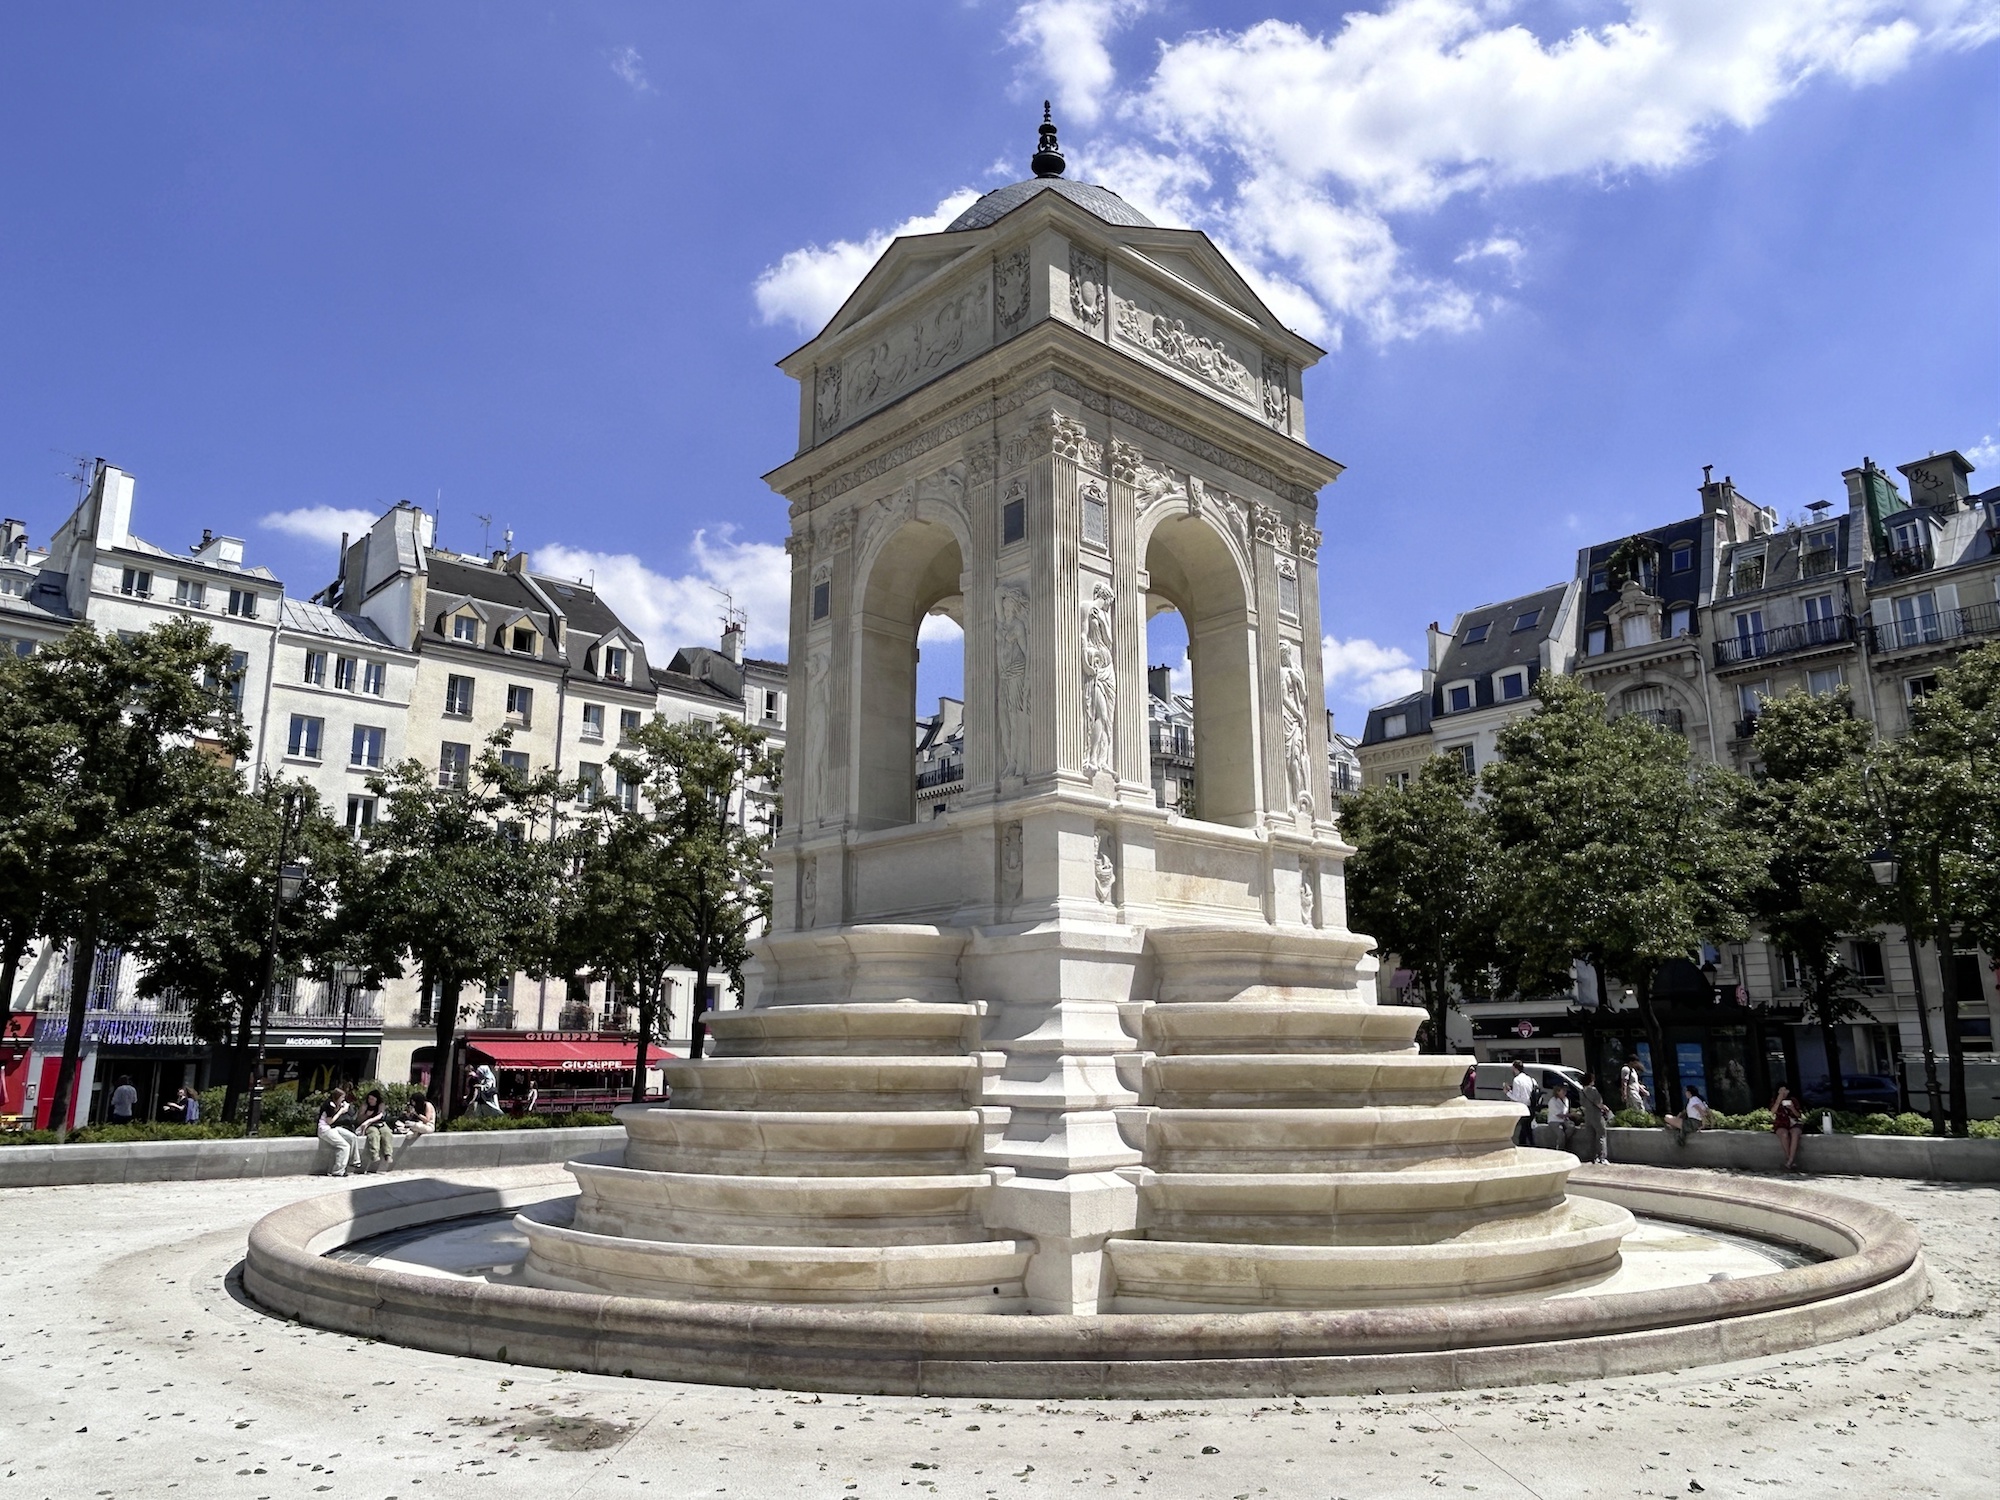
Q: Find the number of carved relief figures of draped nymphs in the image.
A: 4